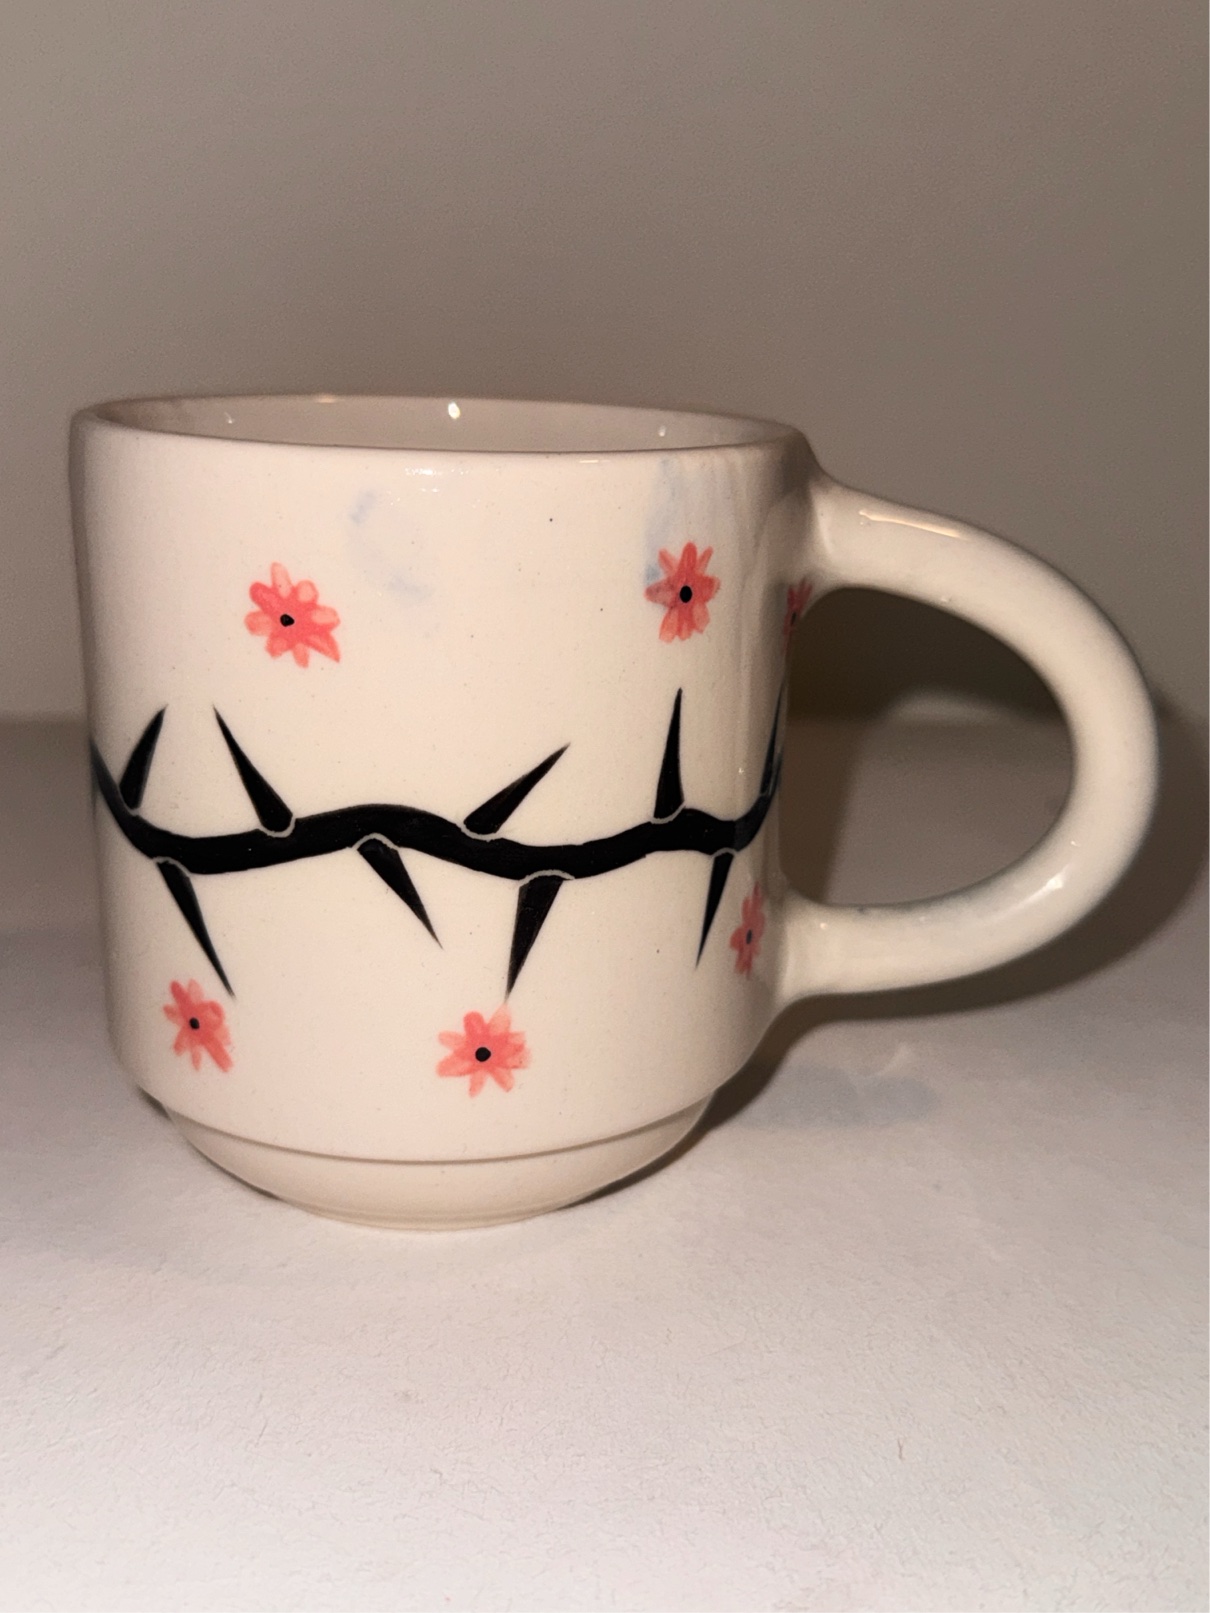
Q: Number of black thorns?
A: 9